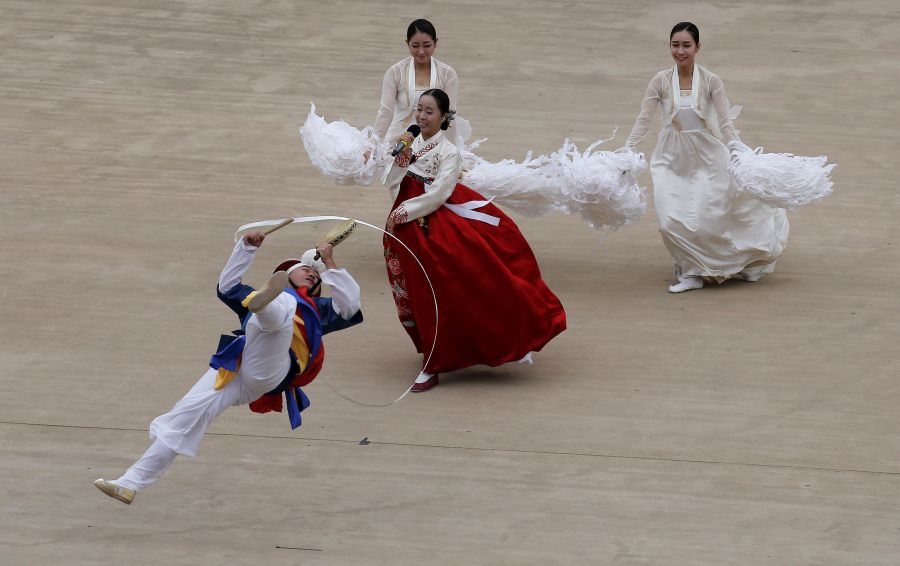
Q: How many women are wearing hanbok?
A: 3